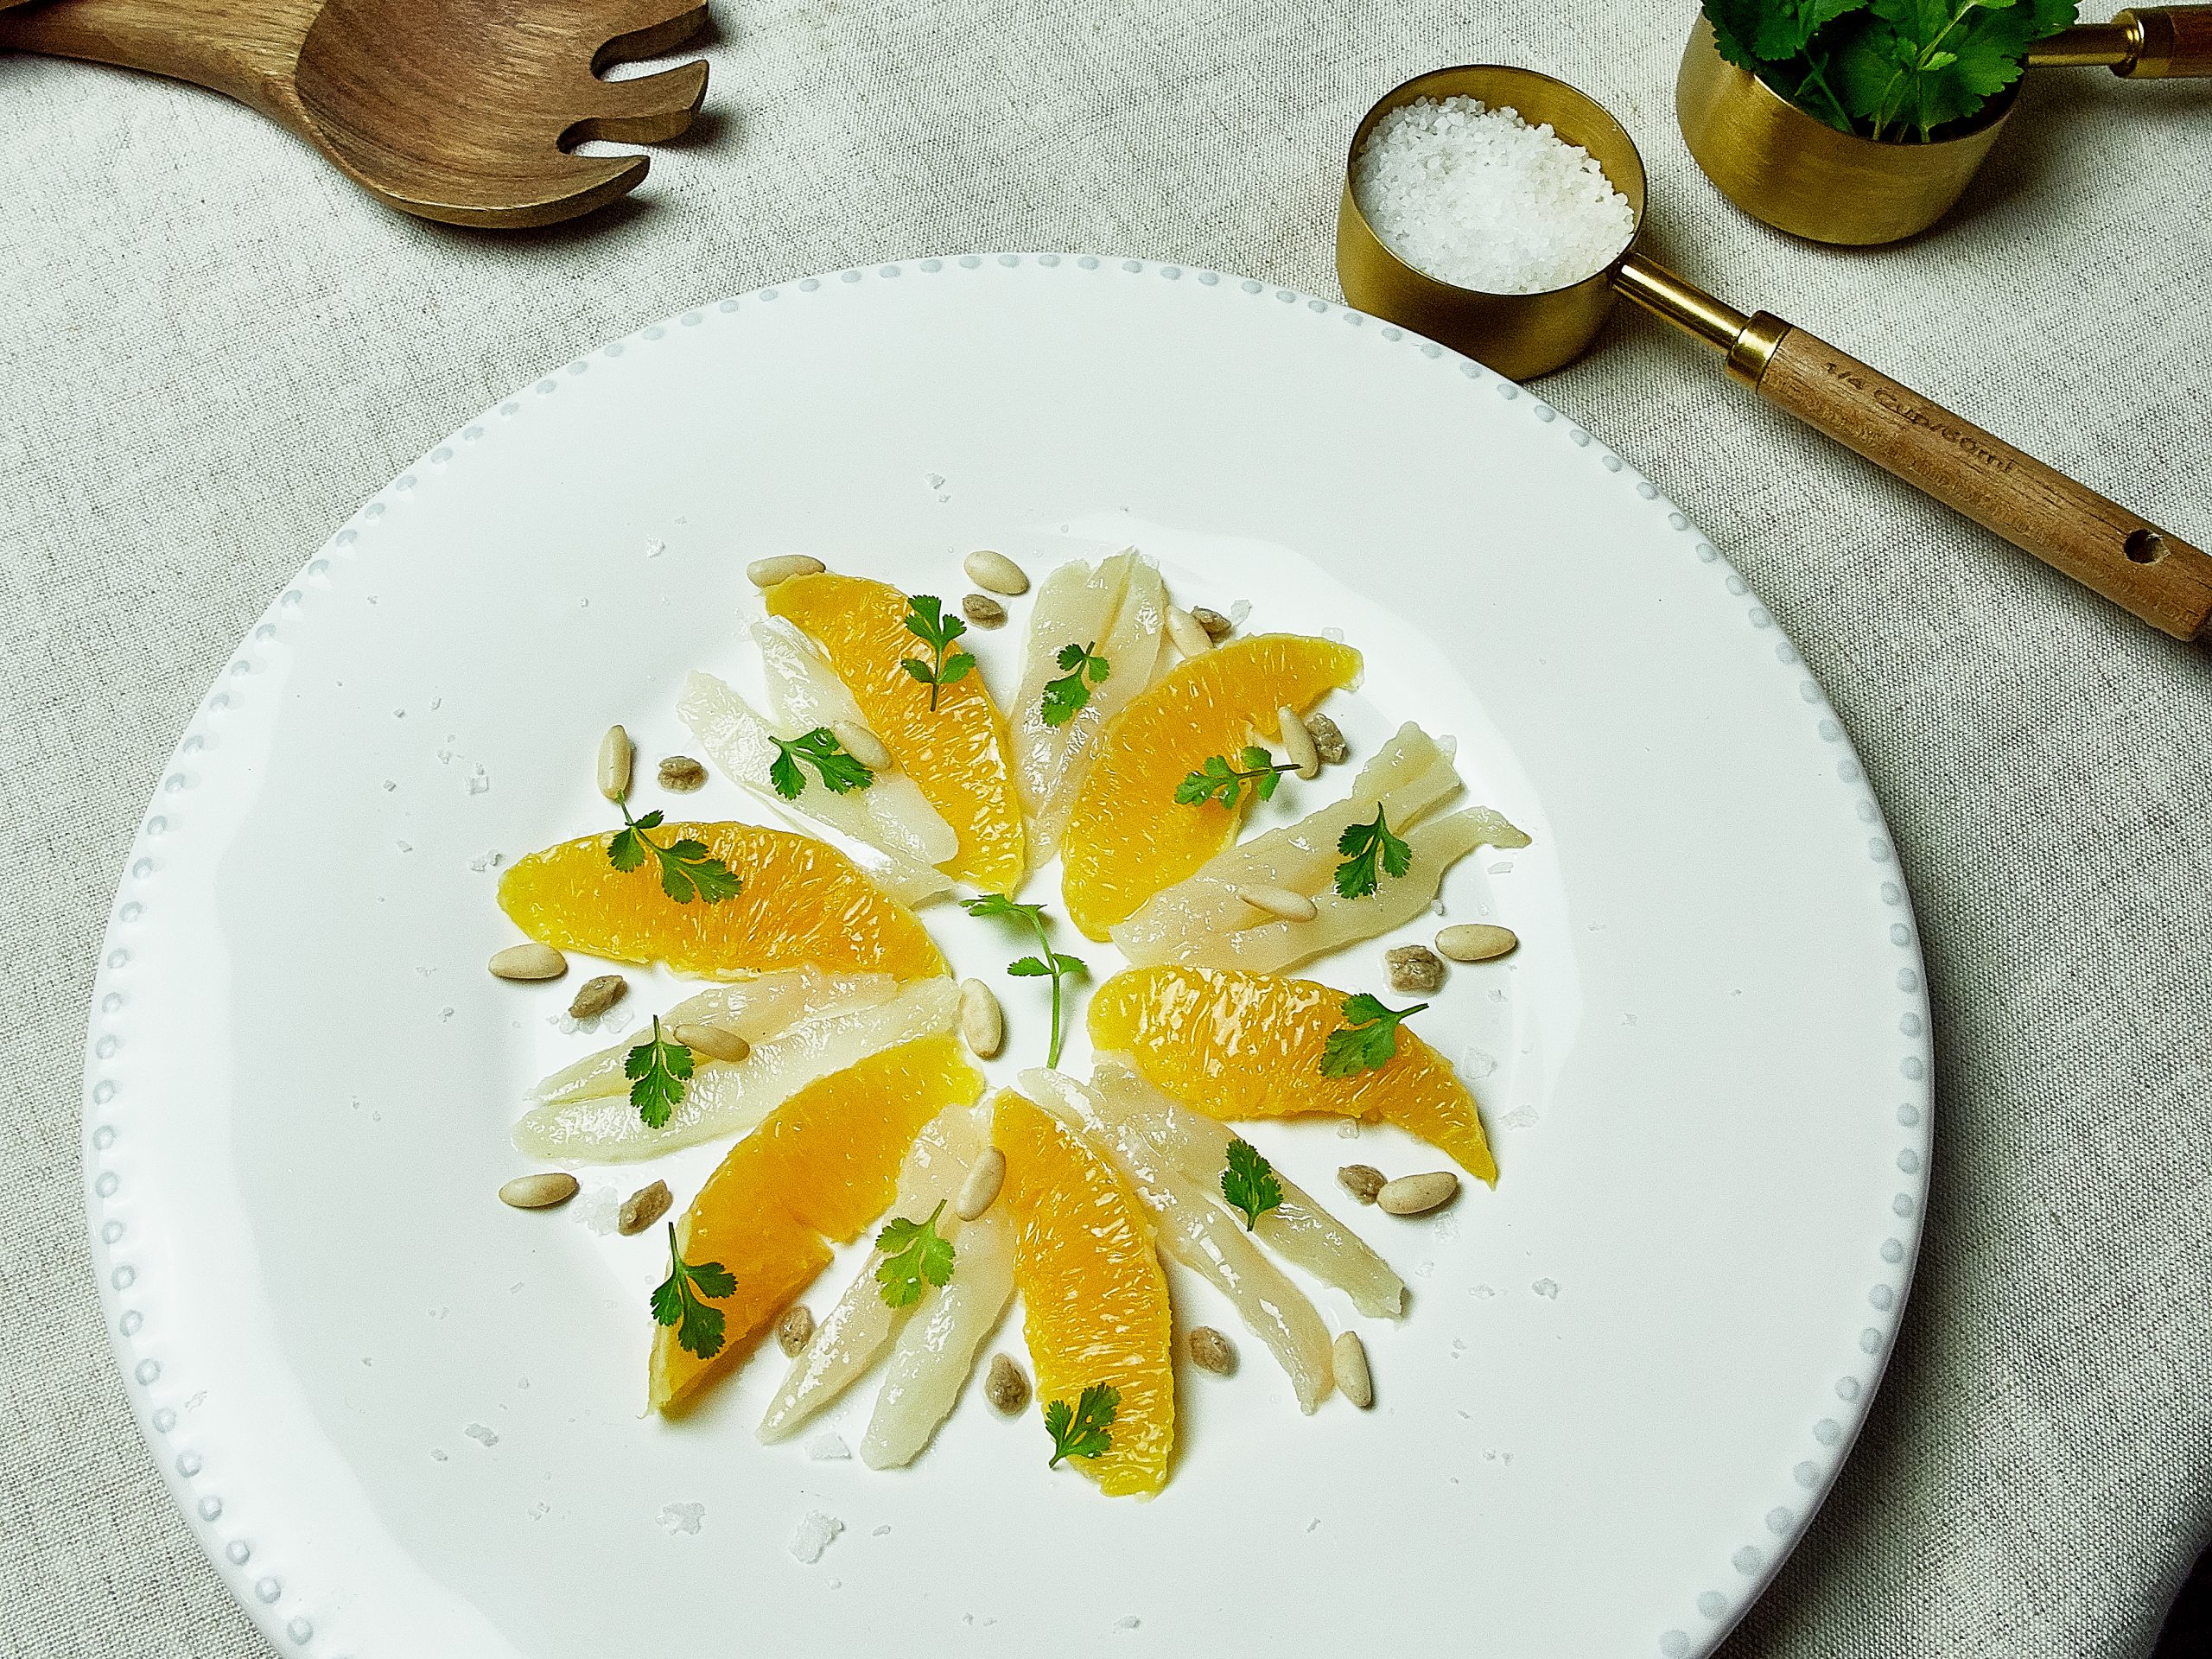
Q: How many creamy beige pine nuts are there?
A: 15